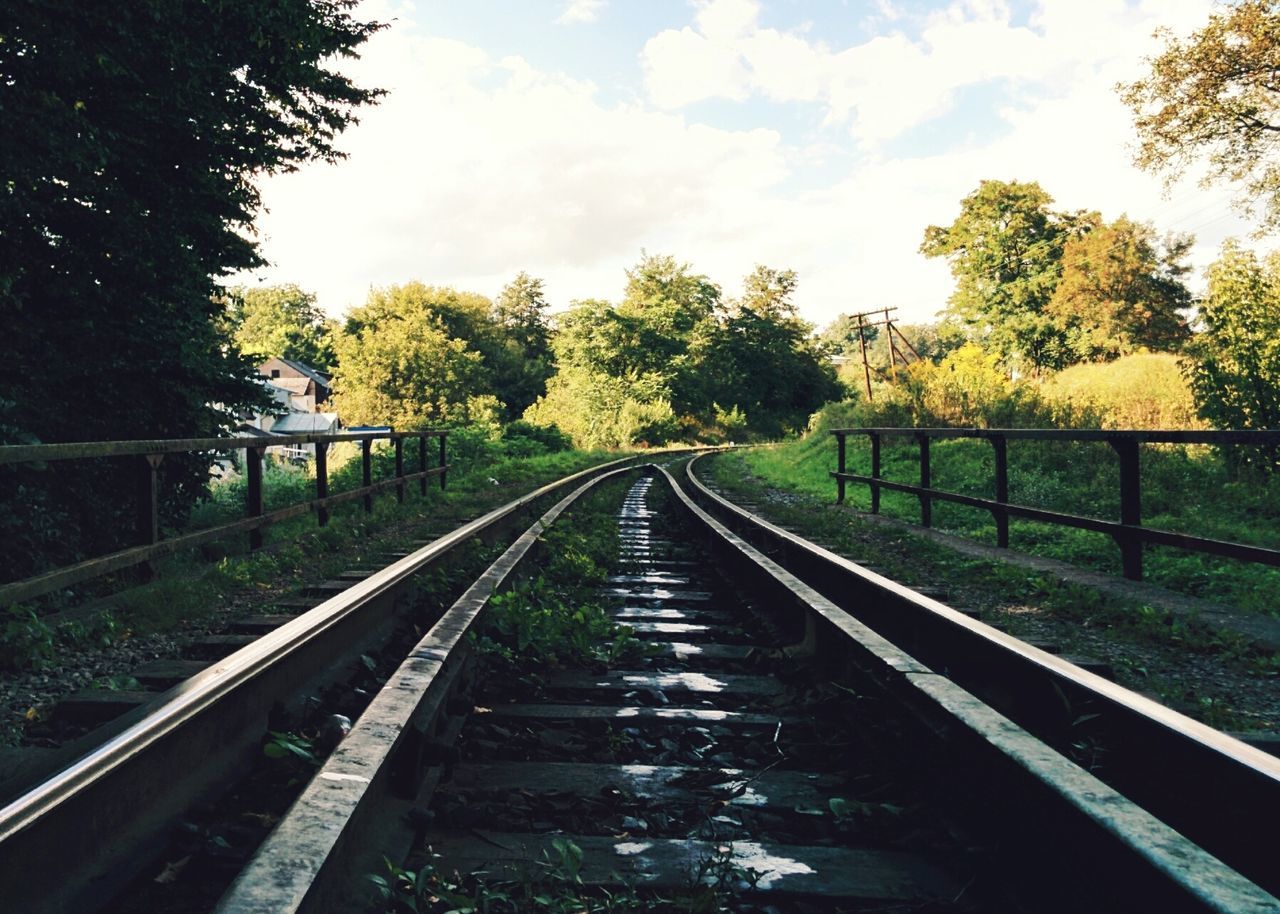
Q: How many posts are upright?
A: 12